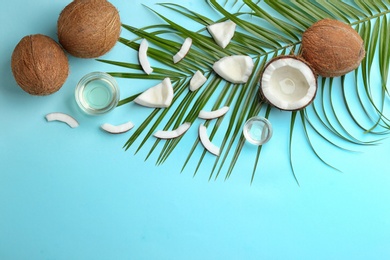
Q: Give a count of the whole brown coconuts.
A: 3